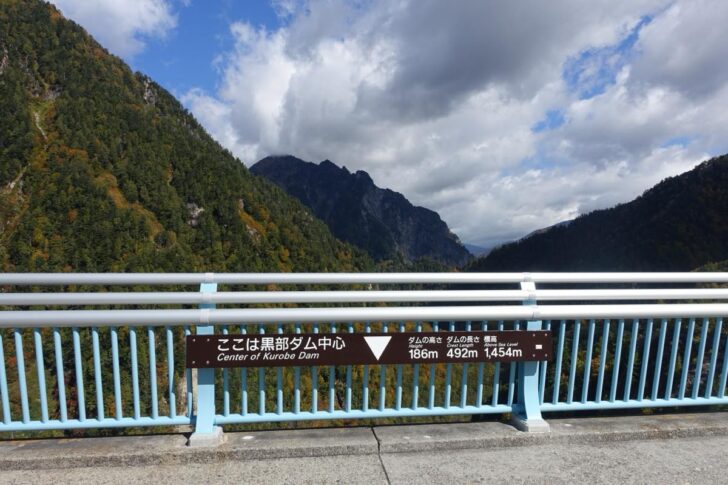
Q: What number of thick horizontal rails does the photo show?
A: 3